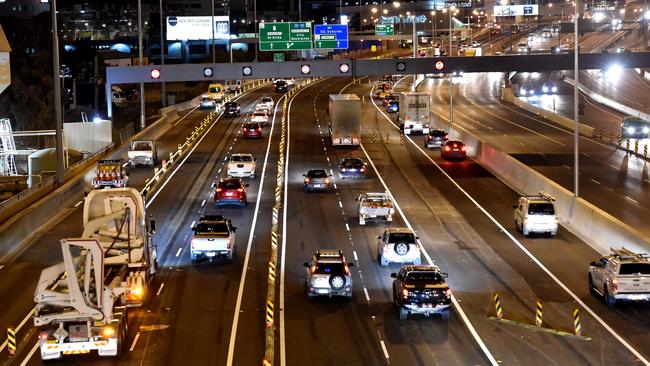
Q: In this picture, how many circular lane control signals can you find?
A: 7